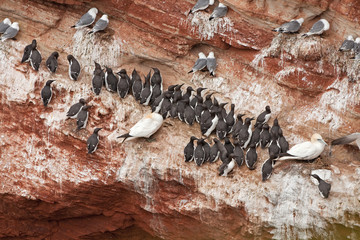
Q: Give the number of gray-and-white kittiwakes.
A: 12